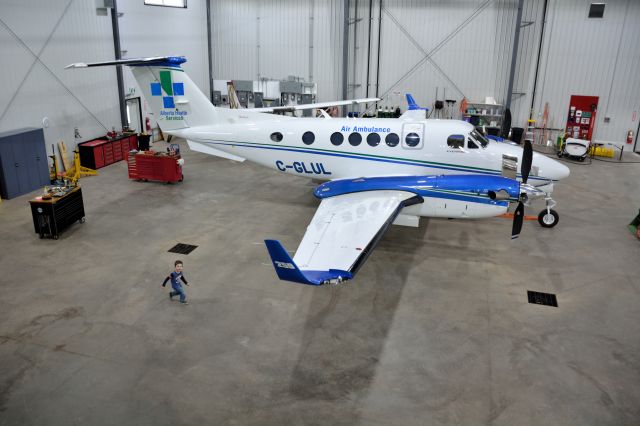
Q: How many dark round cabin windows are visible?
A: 7